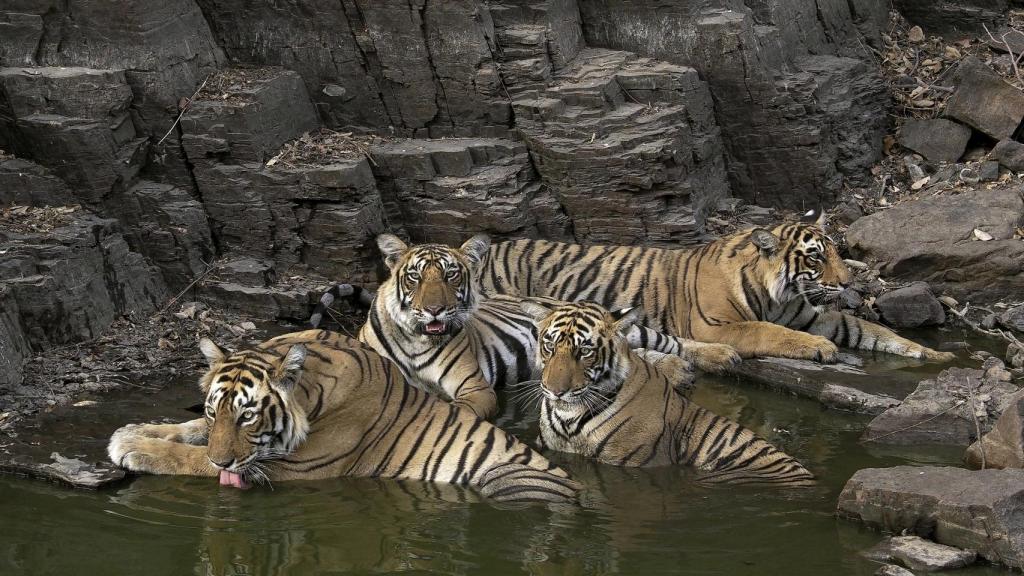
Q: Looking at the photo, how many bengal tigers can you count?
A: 4